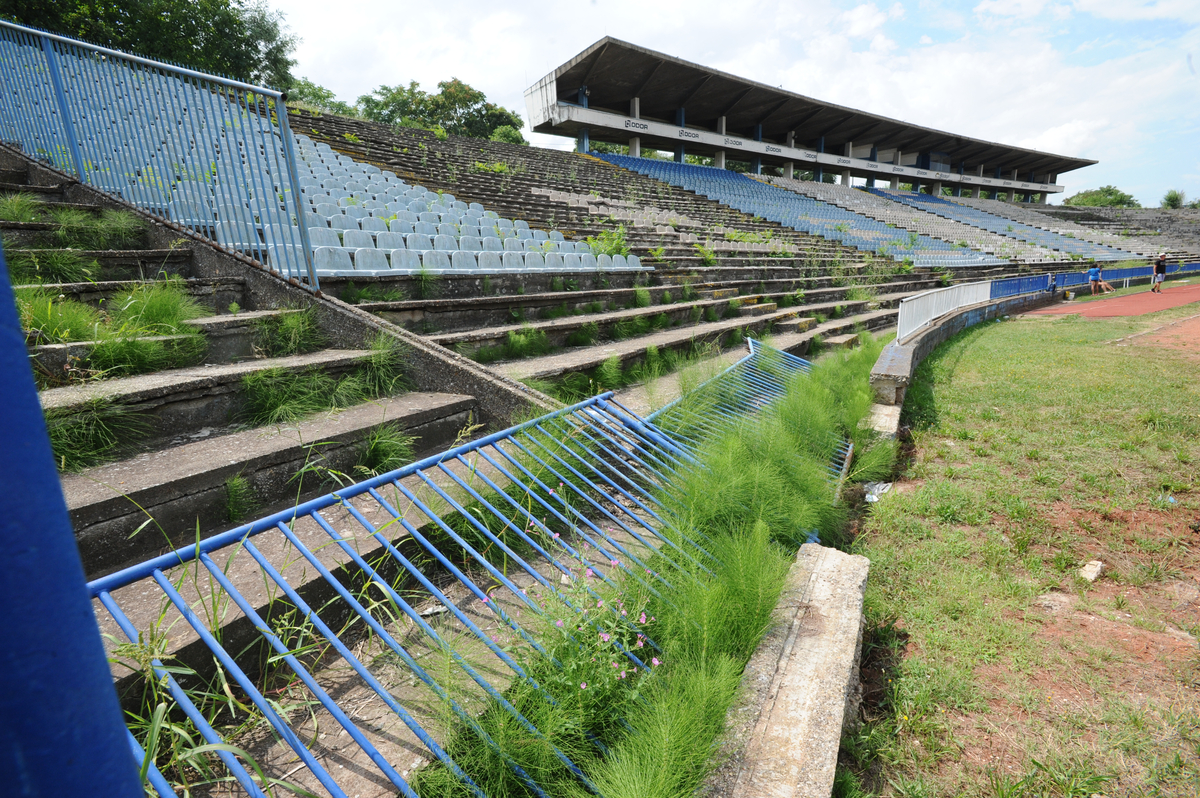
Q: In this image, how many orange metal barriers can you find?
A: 0